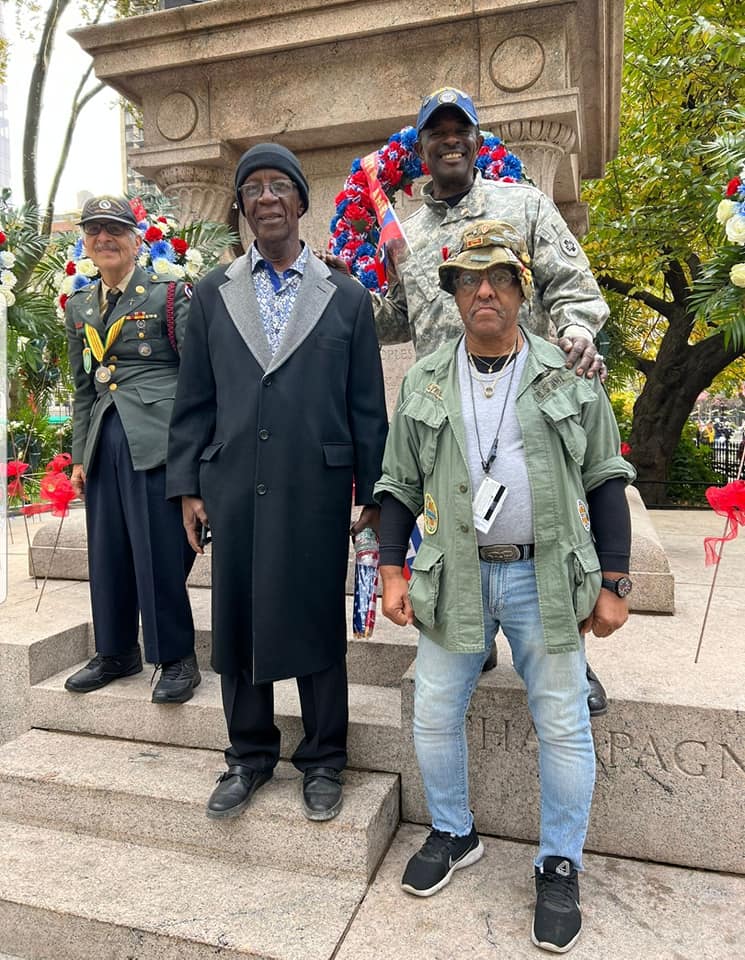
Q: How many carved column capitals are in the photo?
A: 2